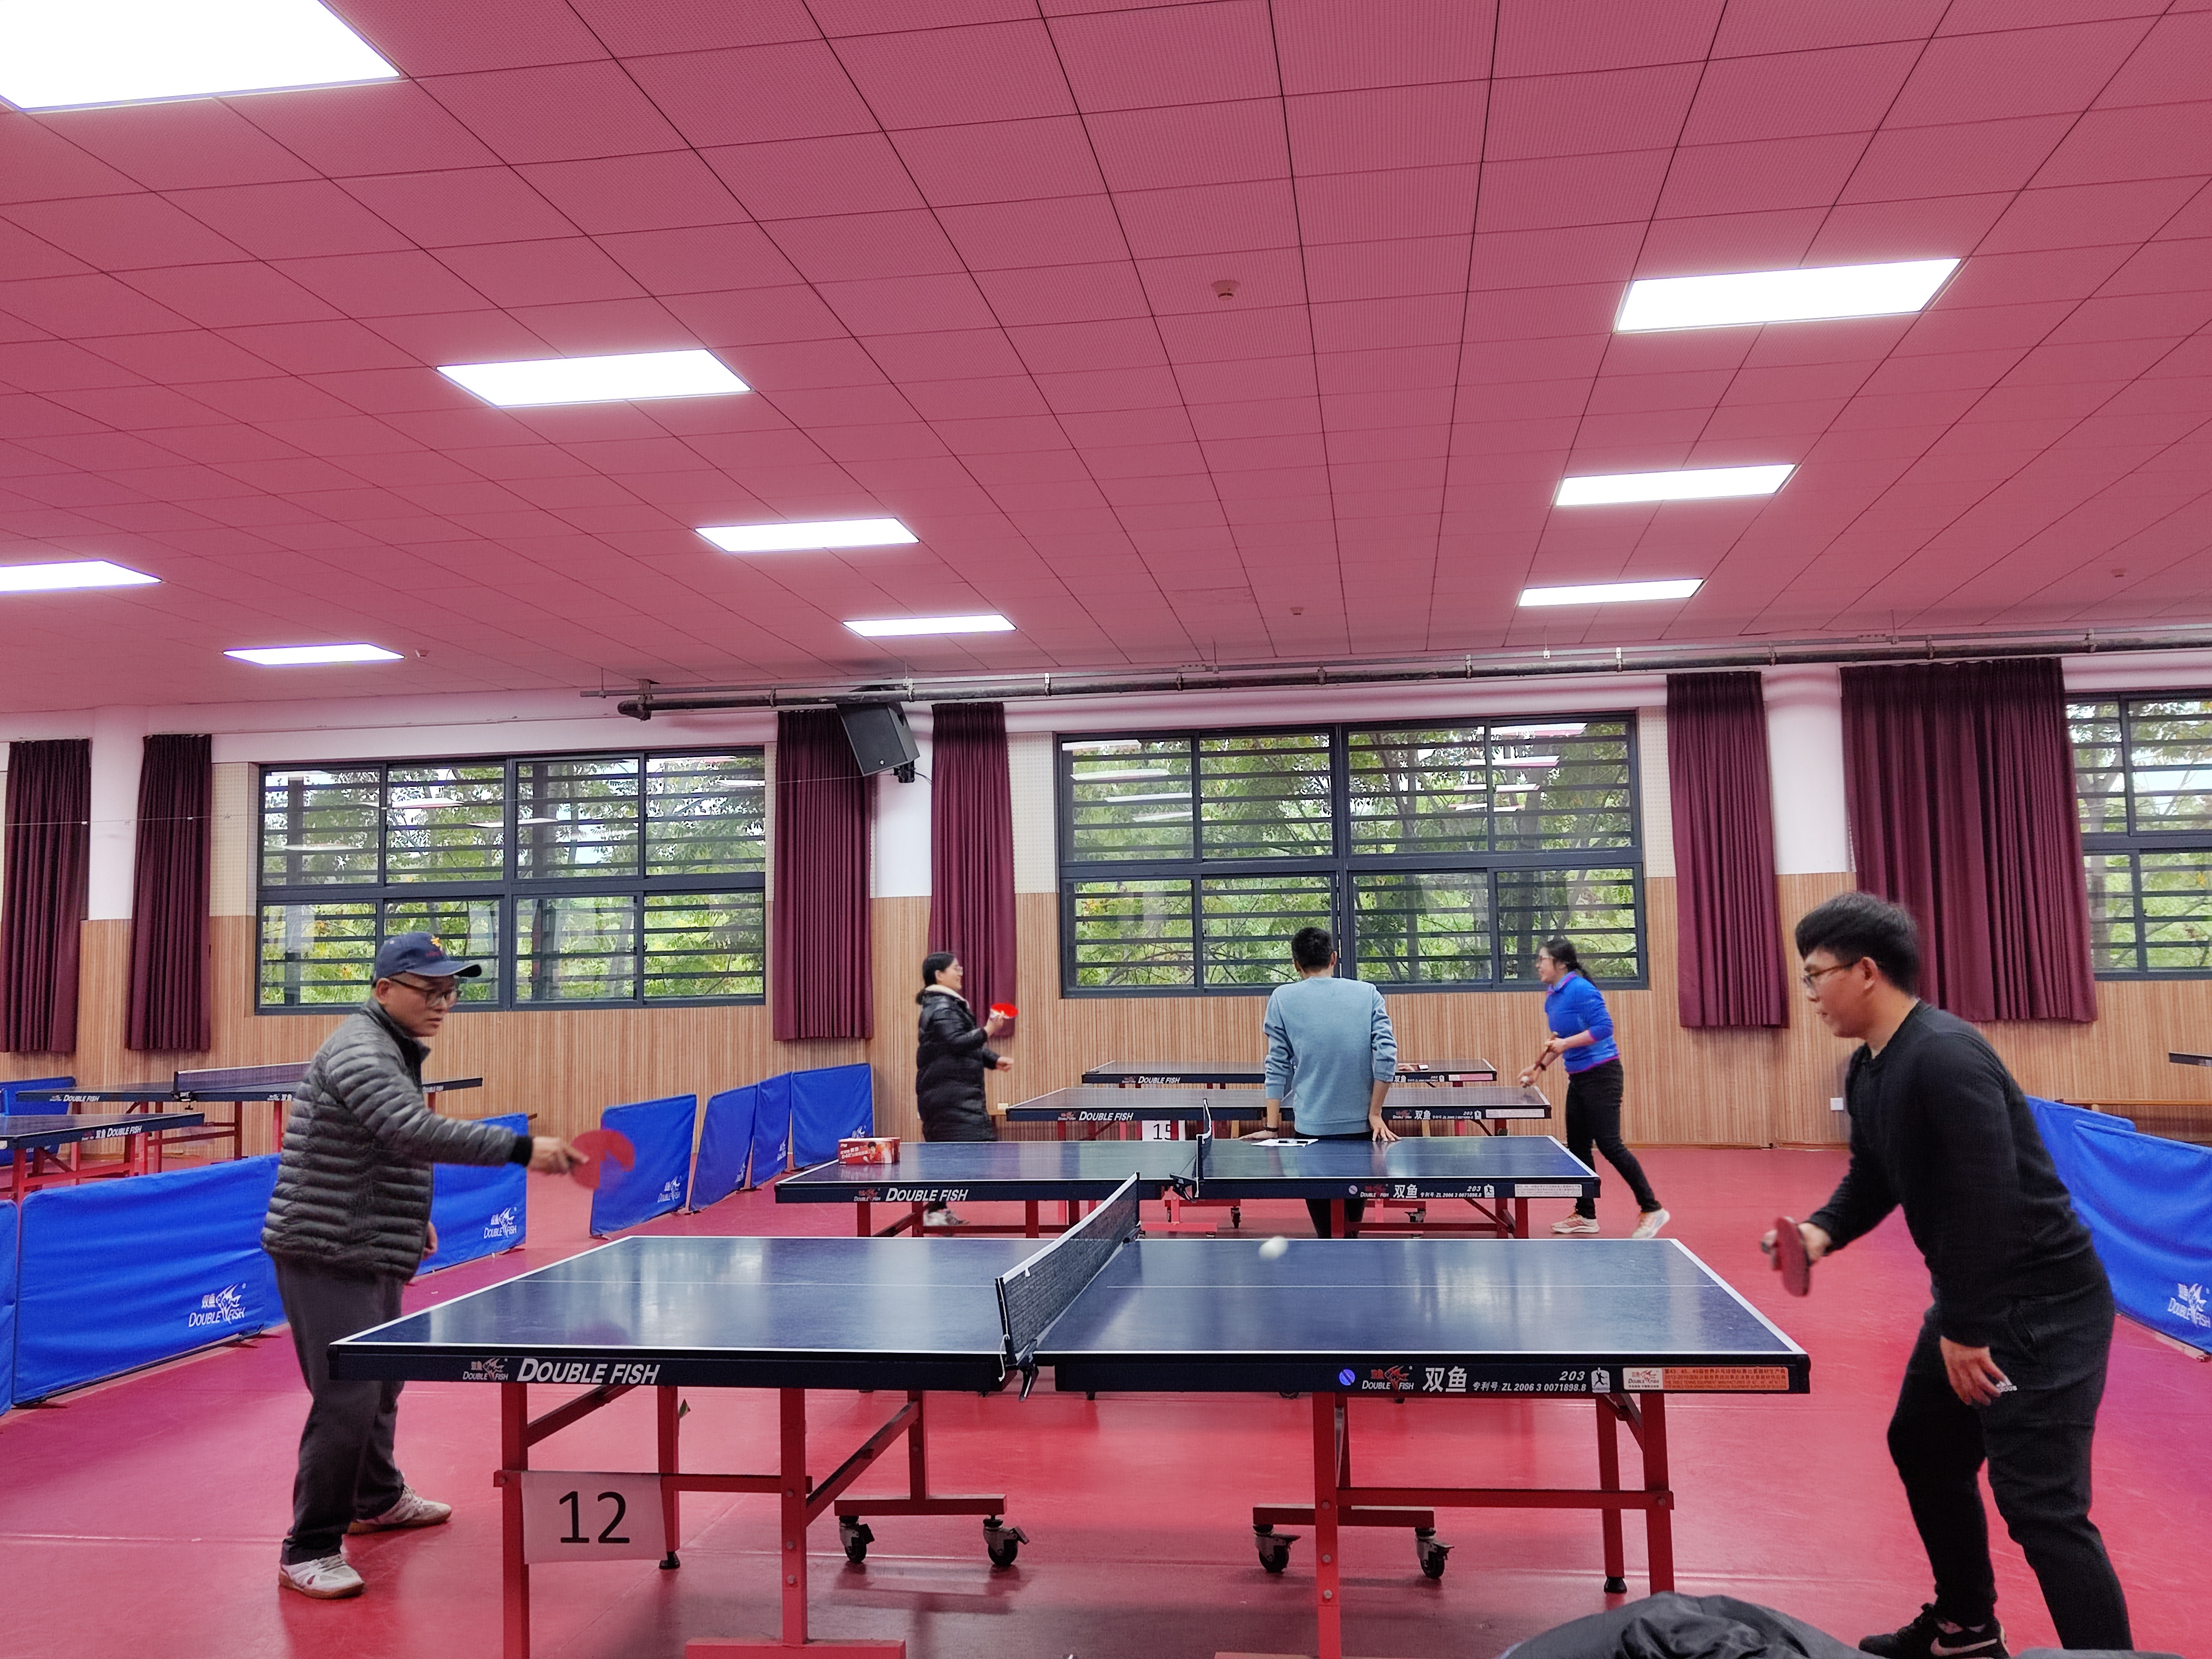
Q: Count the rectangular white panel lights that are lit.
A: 9